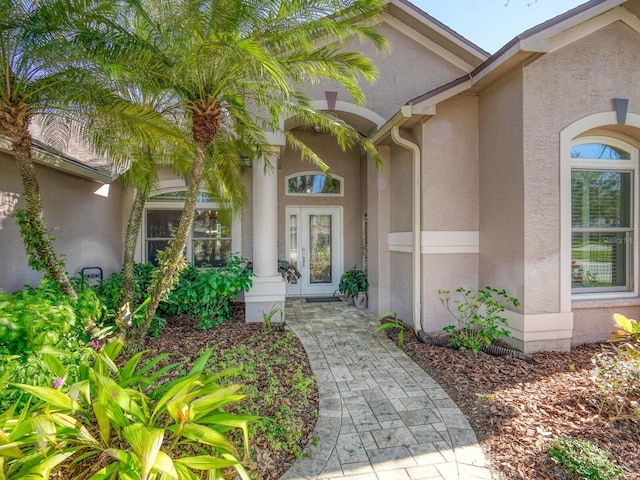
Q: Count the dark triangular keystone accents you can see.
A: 2